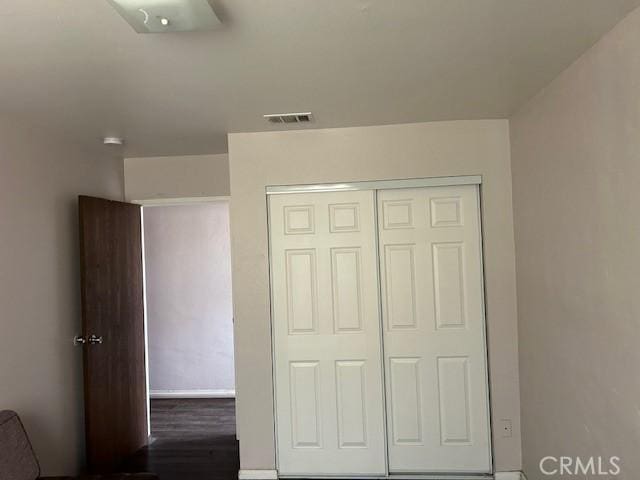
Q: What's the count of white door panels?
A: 12